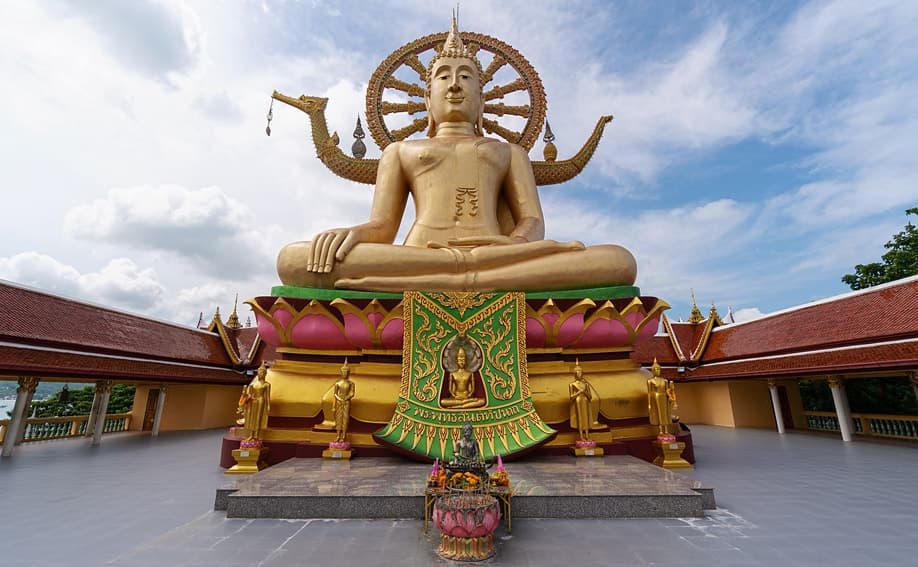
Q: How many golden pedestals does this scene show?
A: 4